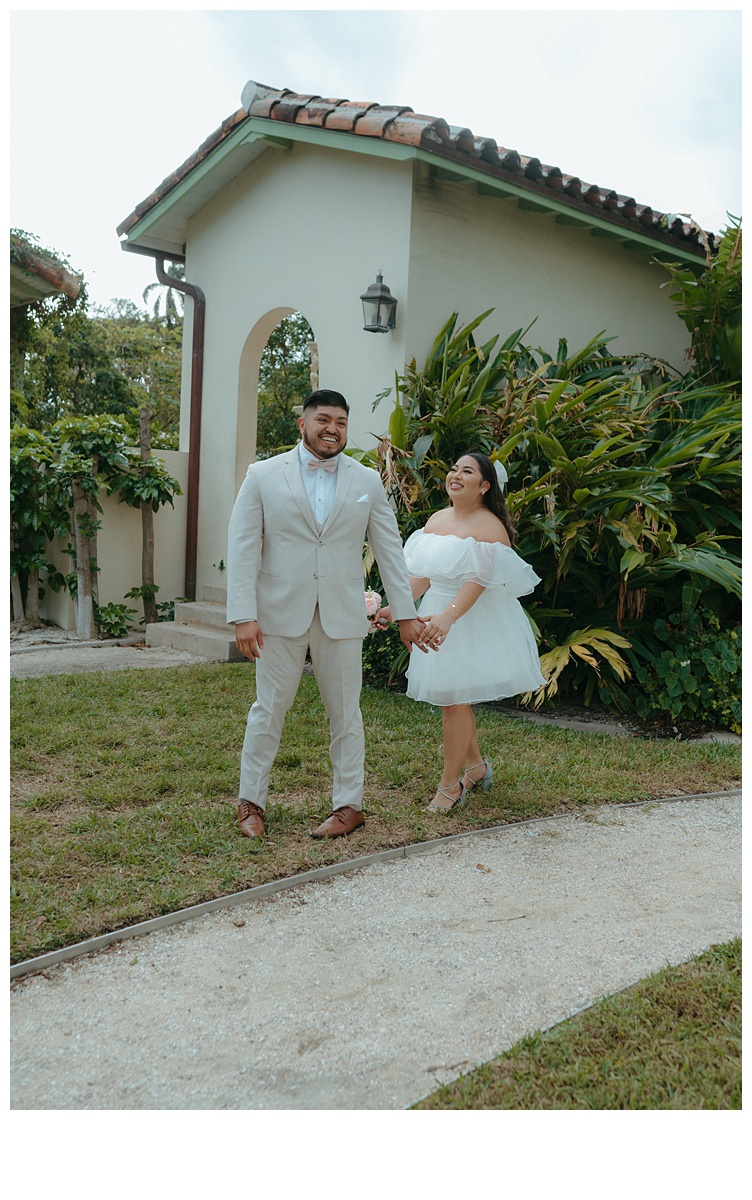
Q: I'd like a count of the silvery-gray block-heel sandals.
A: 2